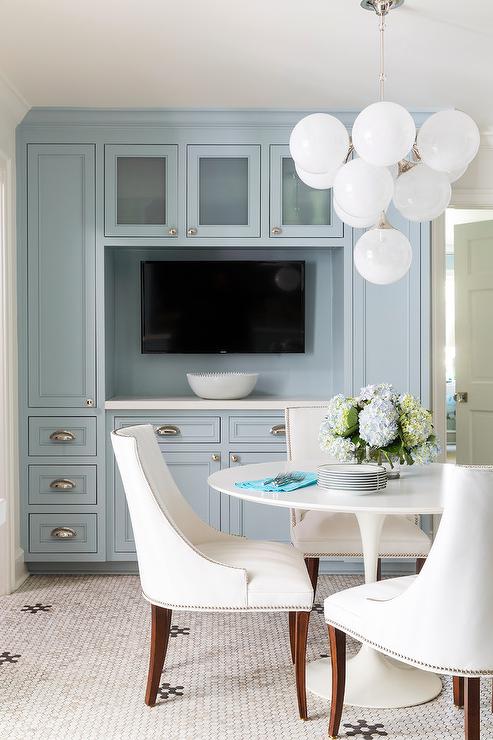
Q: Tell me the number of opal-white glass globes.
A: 9